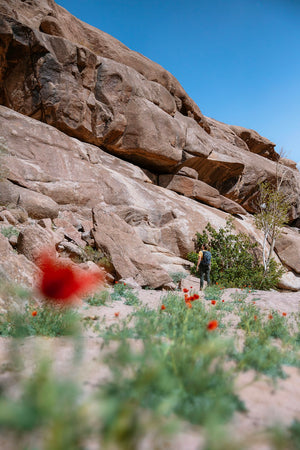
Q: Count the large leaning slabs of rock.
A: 1